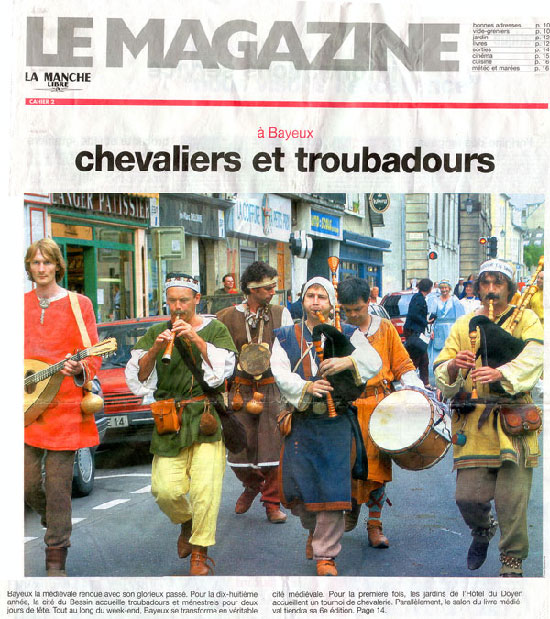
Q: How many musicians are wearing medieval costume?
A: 6